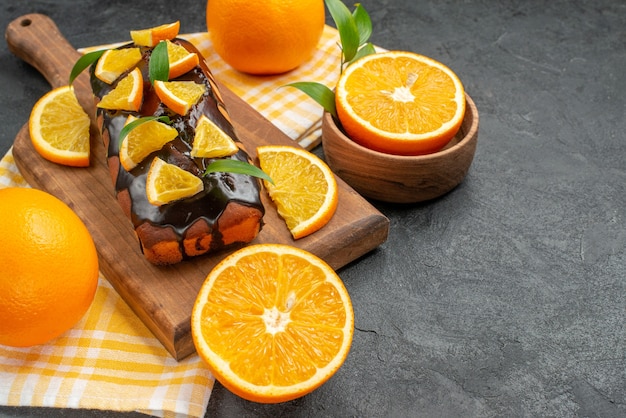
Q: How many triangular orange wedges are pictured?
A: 8